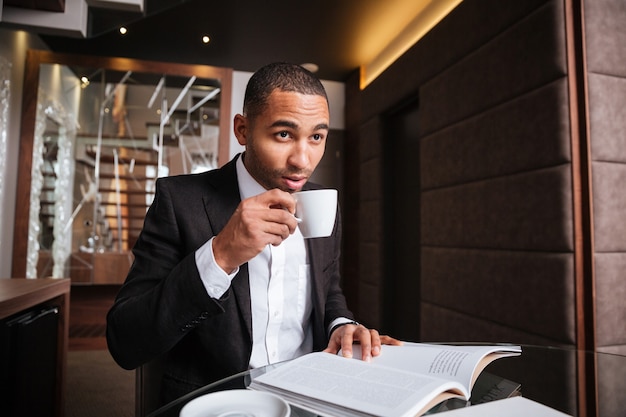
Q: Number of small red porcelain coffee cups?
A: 0